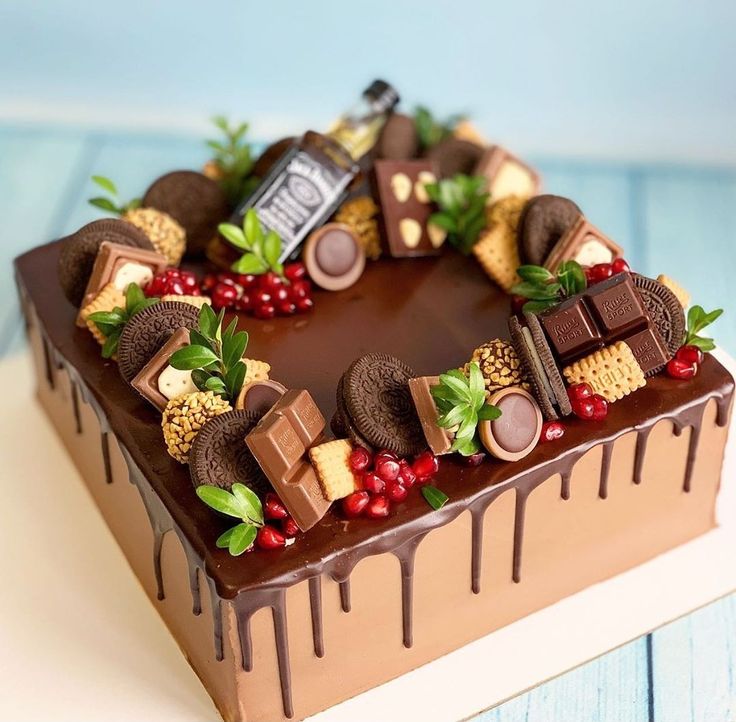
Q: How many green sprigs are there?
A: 11